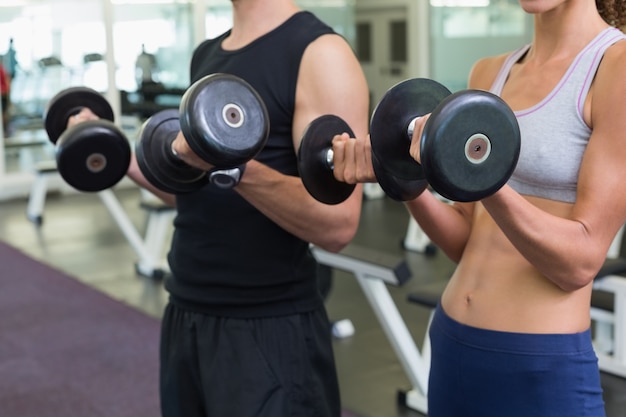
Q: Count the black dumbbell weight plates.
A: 8